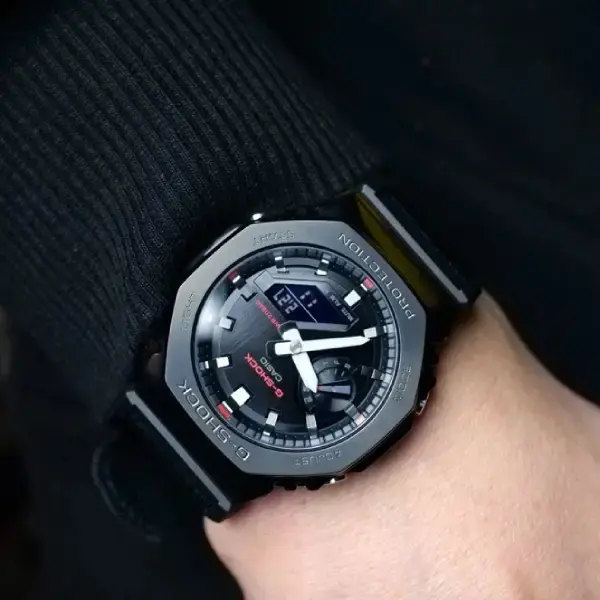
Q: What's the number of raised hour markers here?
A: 12